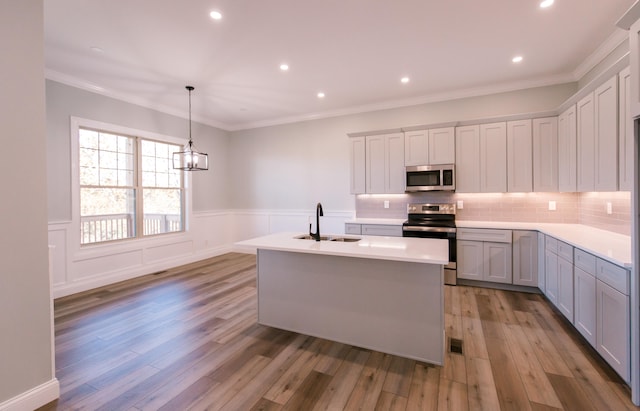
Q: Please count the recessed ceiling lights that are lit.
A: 6